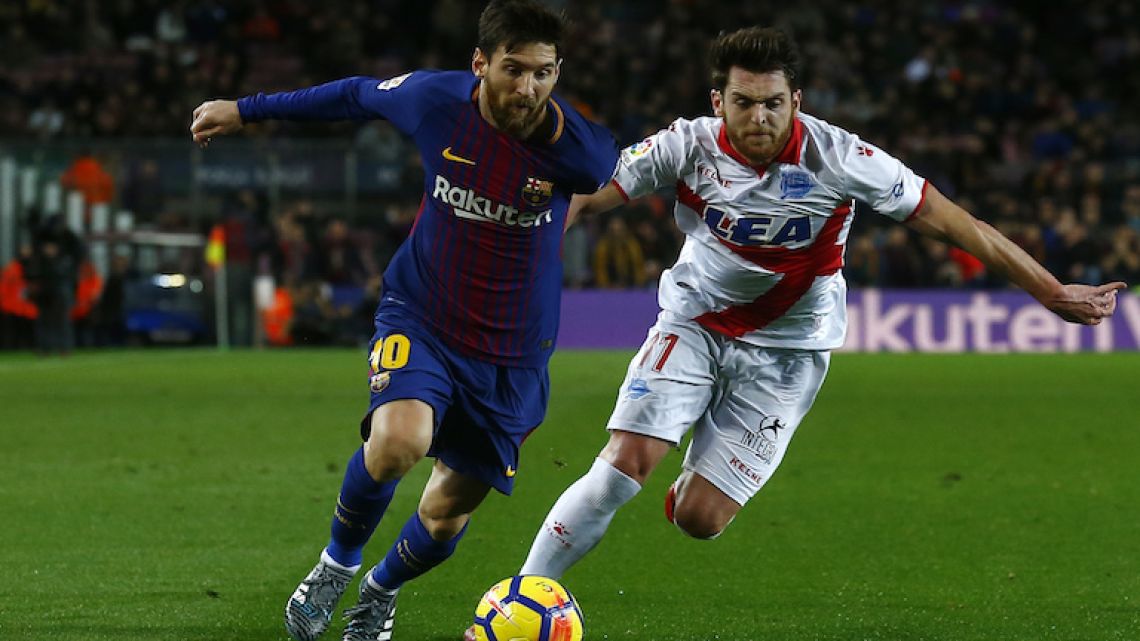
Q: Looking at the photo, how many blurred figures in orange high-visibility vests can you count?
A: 4